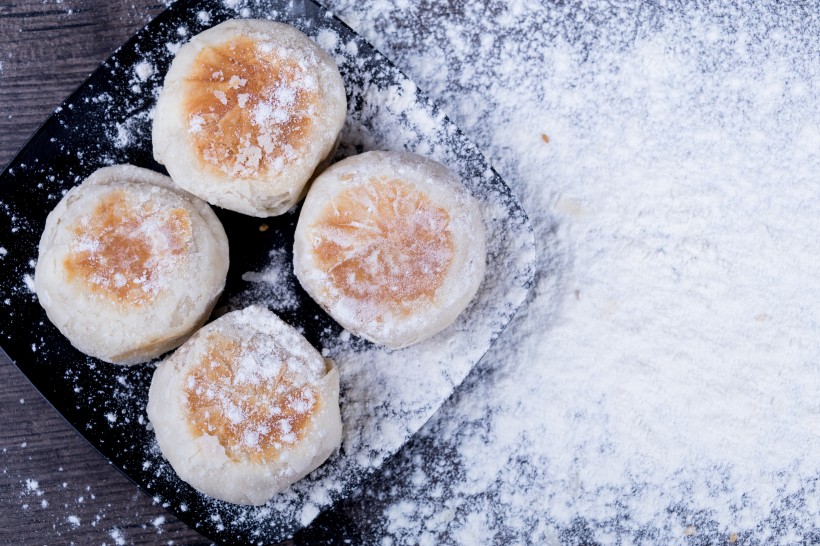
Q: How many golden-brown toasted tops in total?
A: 4